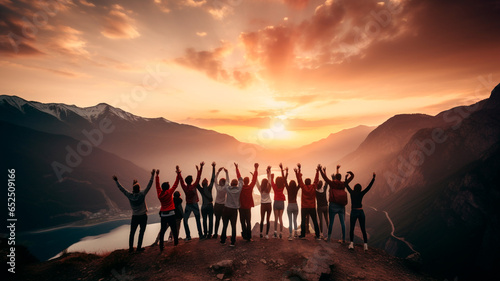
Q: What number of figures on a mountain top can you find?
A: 15